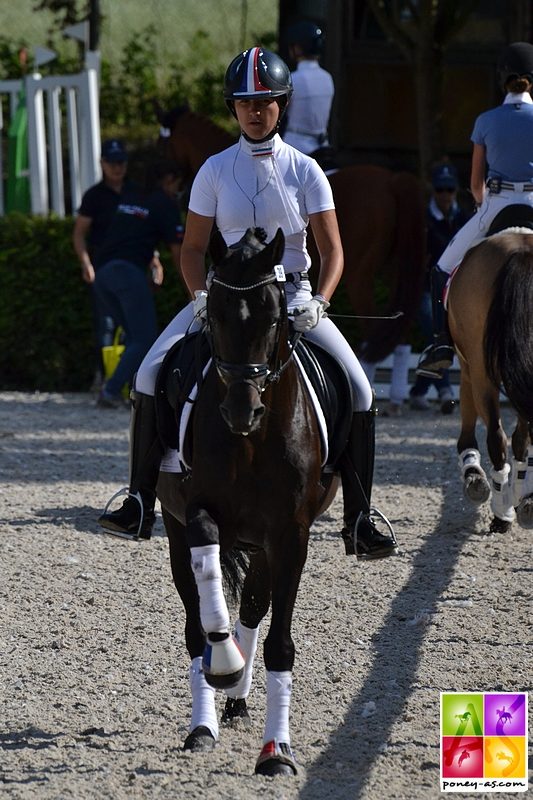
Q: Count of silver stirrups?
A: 3